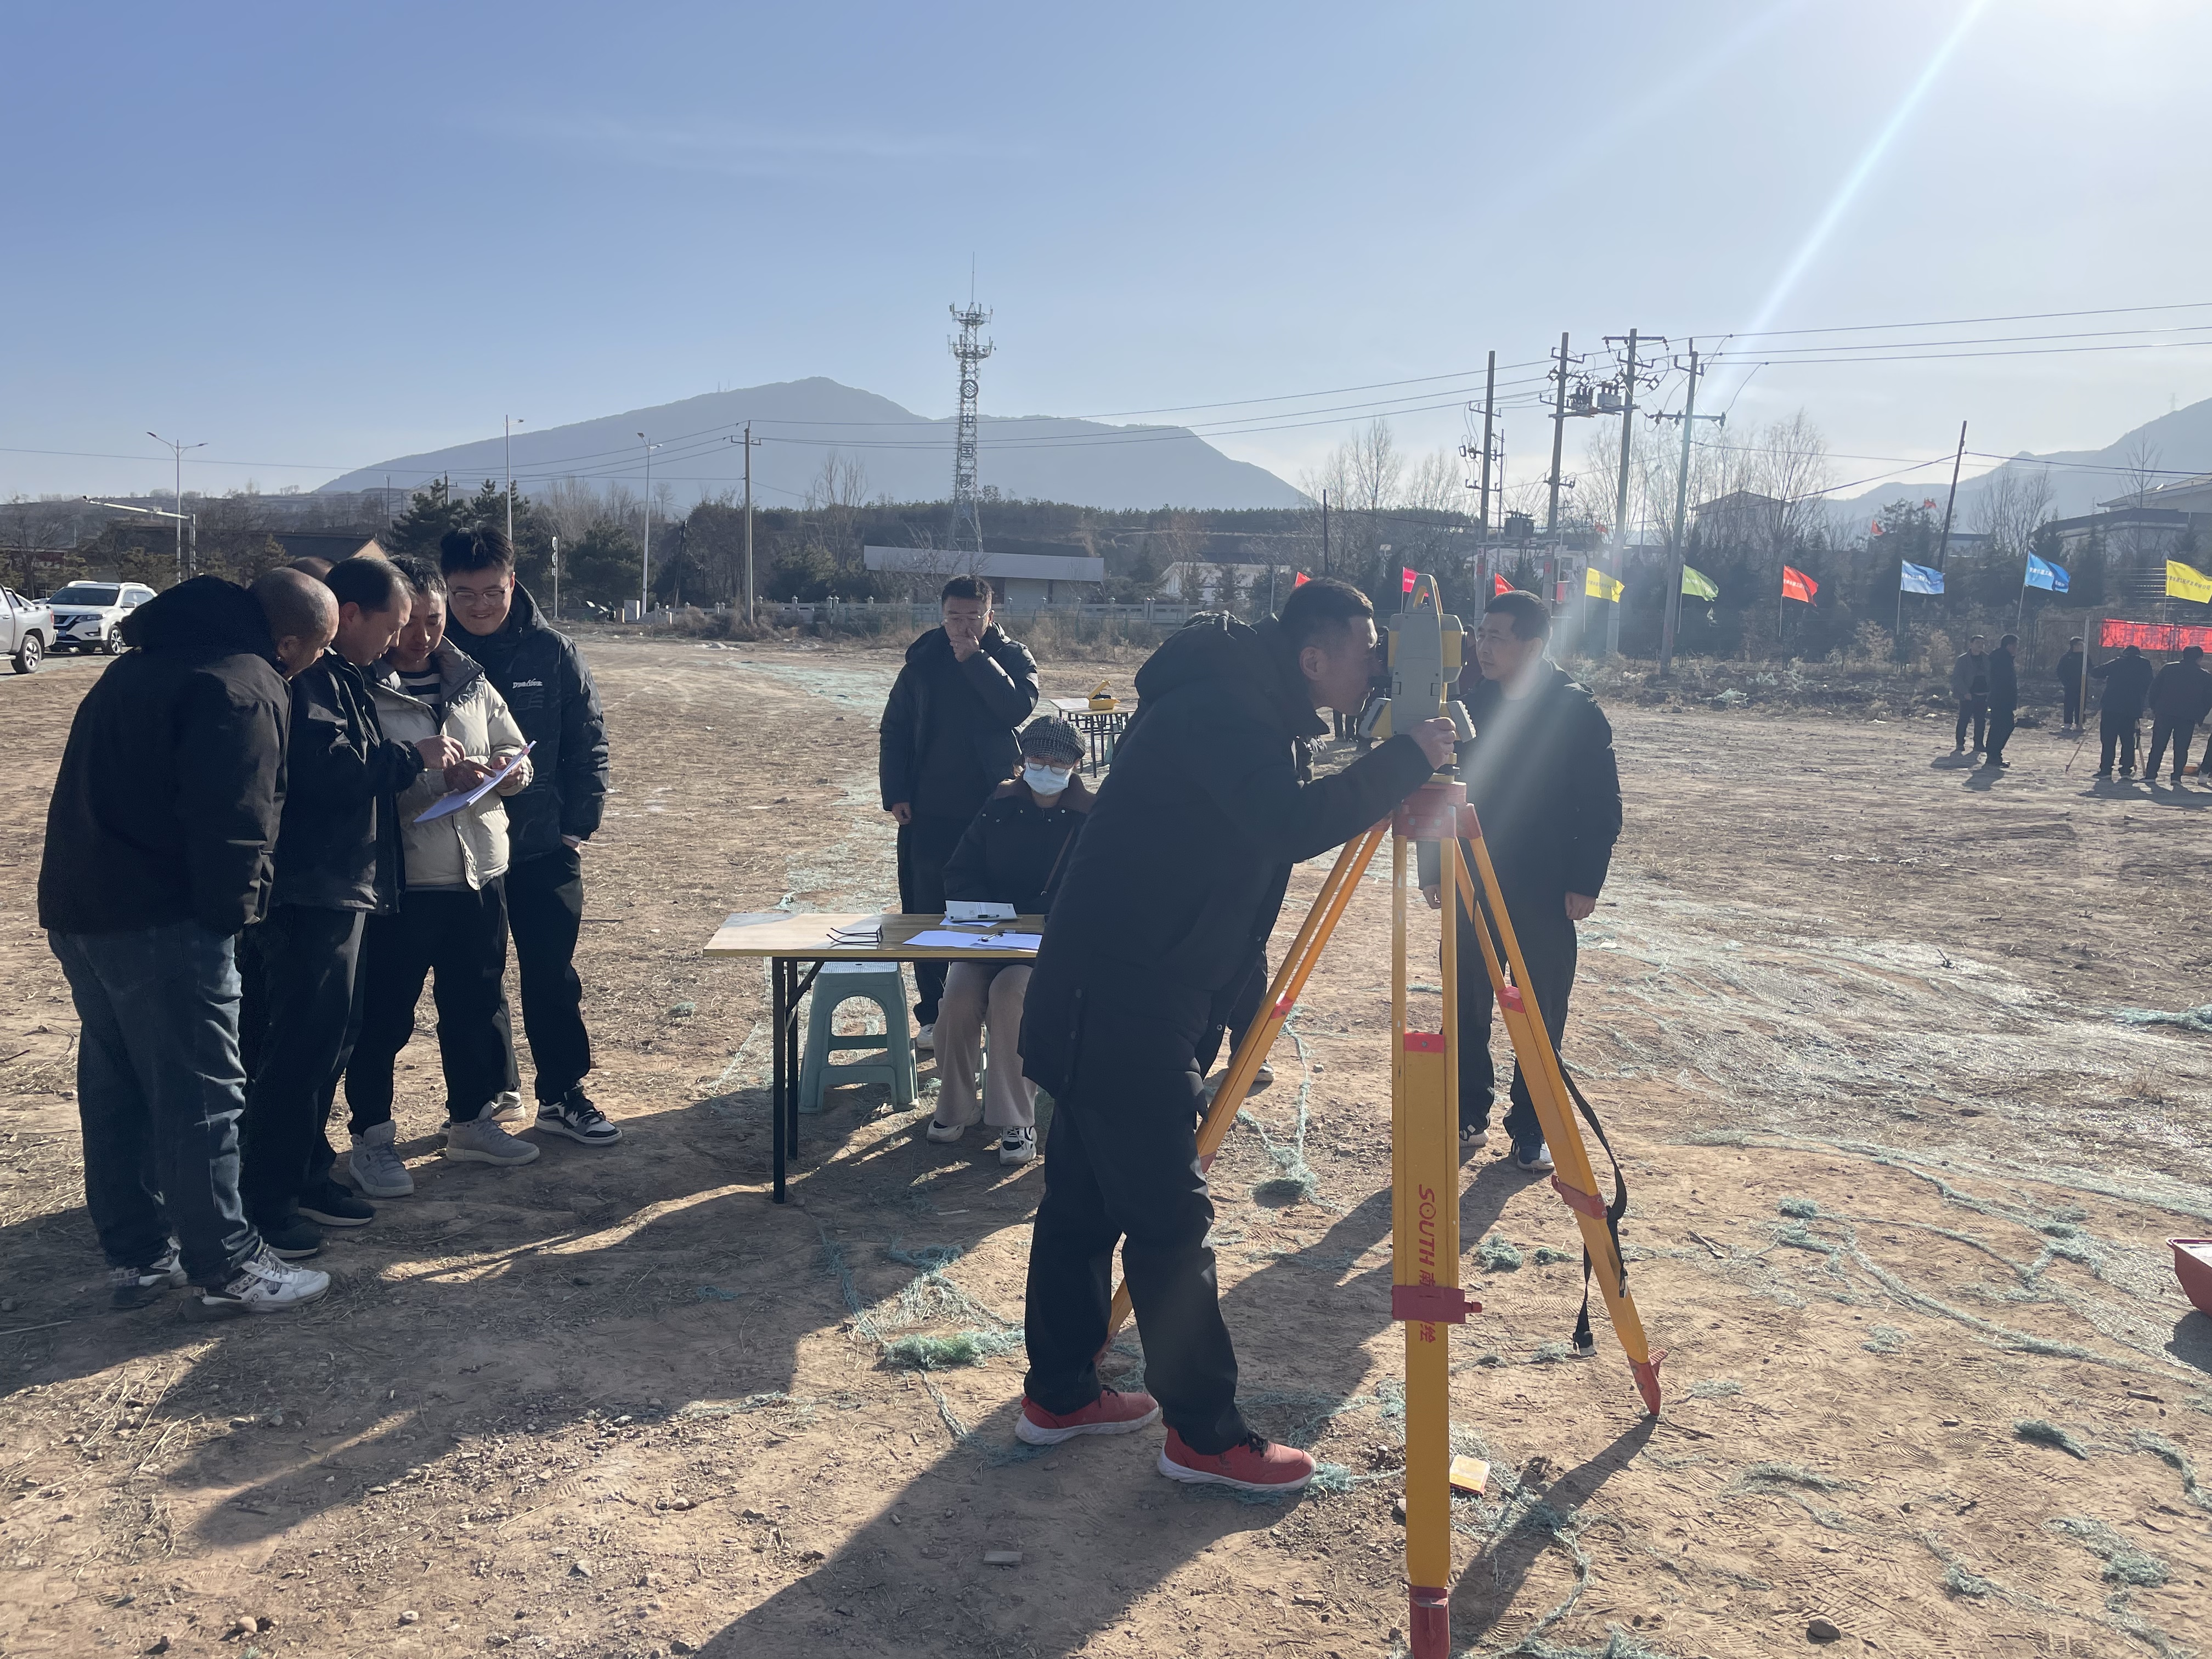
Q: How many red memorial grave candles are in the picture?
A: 0